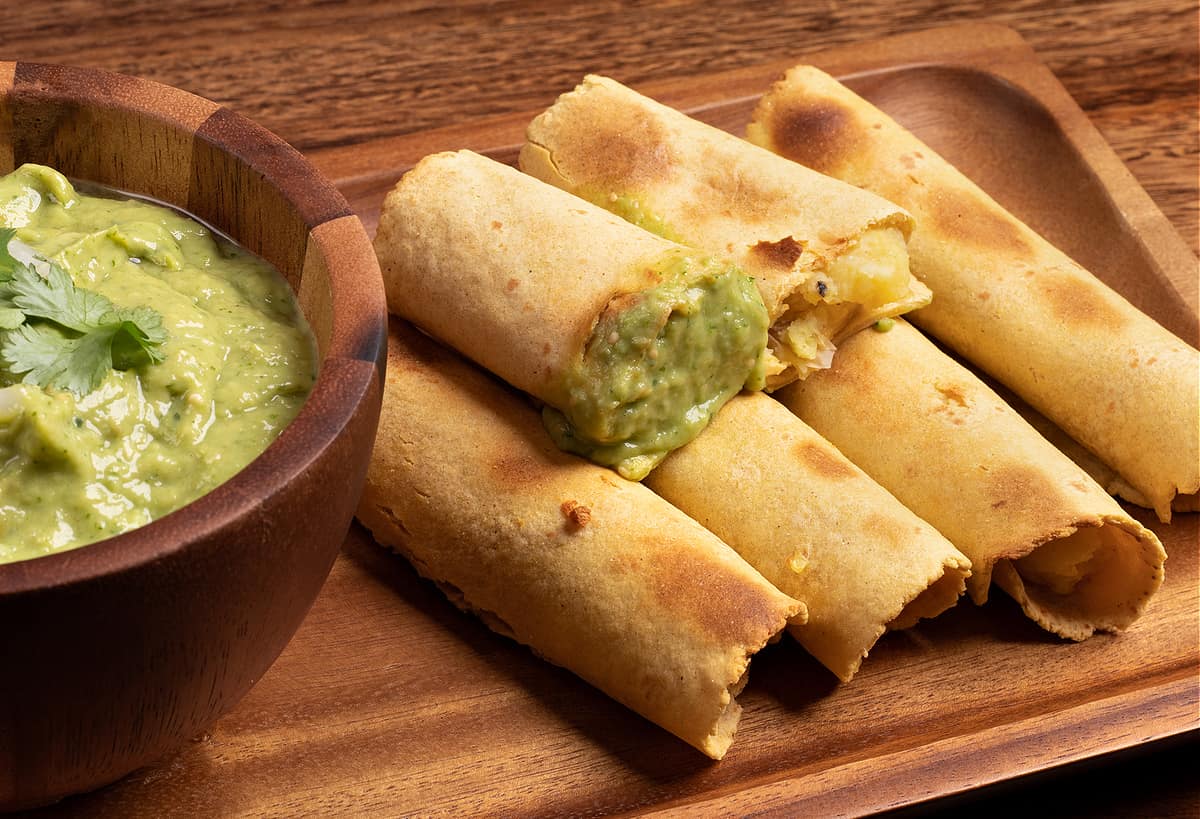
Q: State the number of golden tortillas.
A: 6